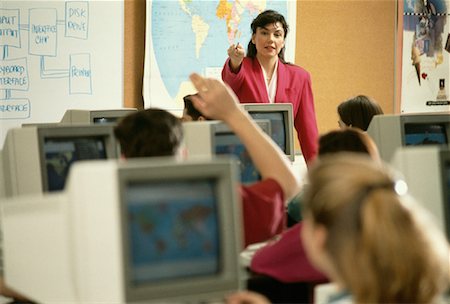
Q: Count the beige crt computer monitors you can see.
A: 7